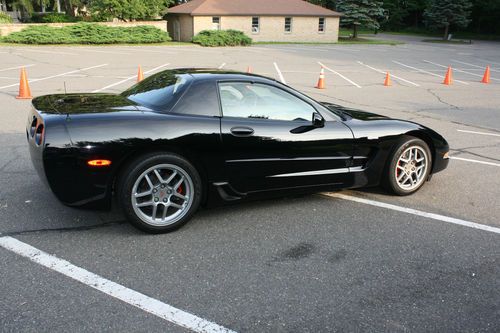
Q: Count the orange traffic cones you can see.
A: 7